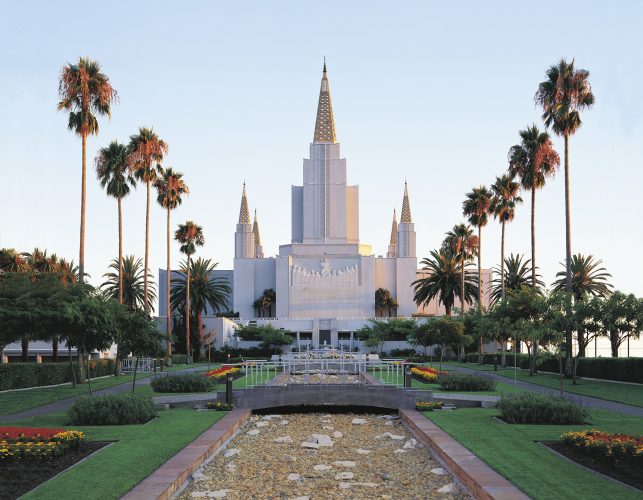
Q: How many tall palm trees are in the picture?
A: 10